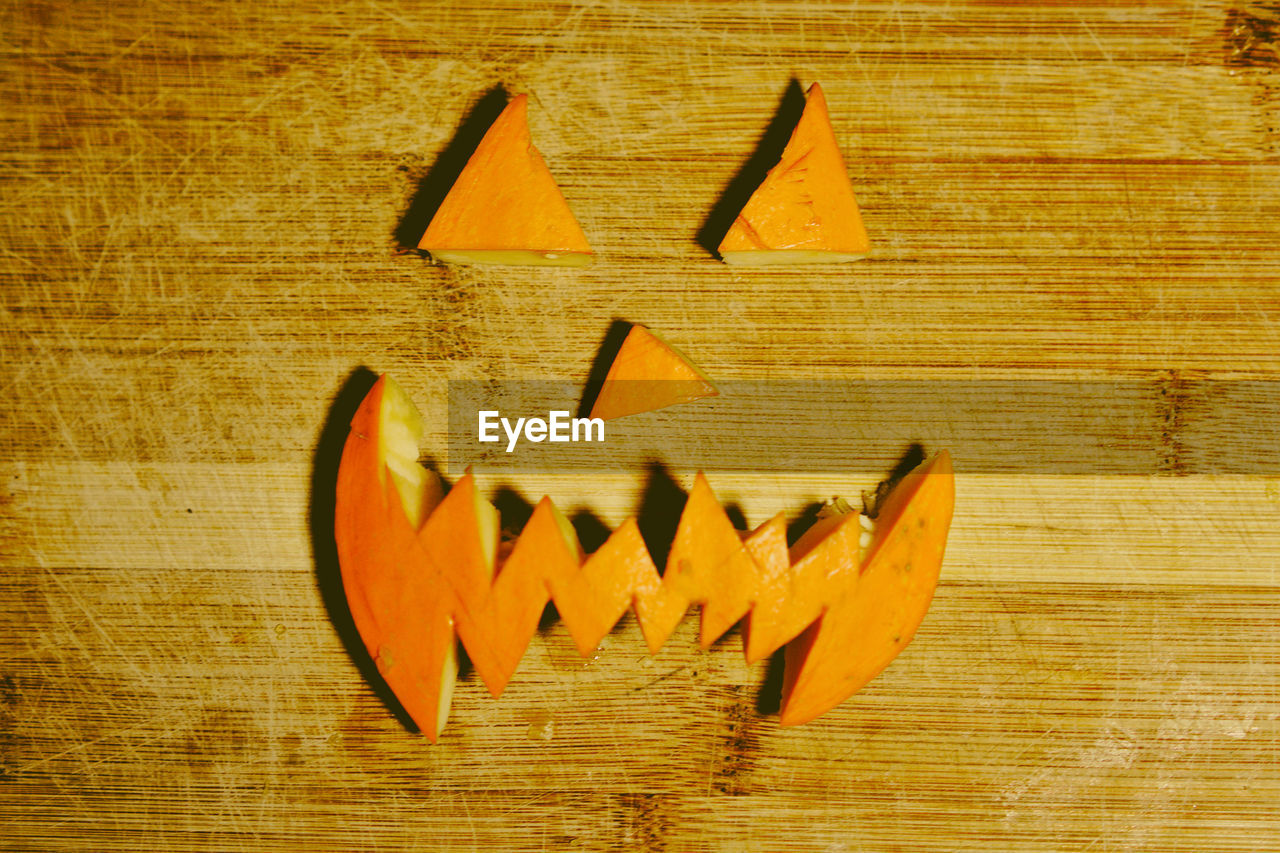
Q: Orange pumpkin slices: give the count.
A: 4